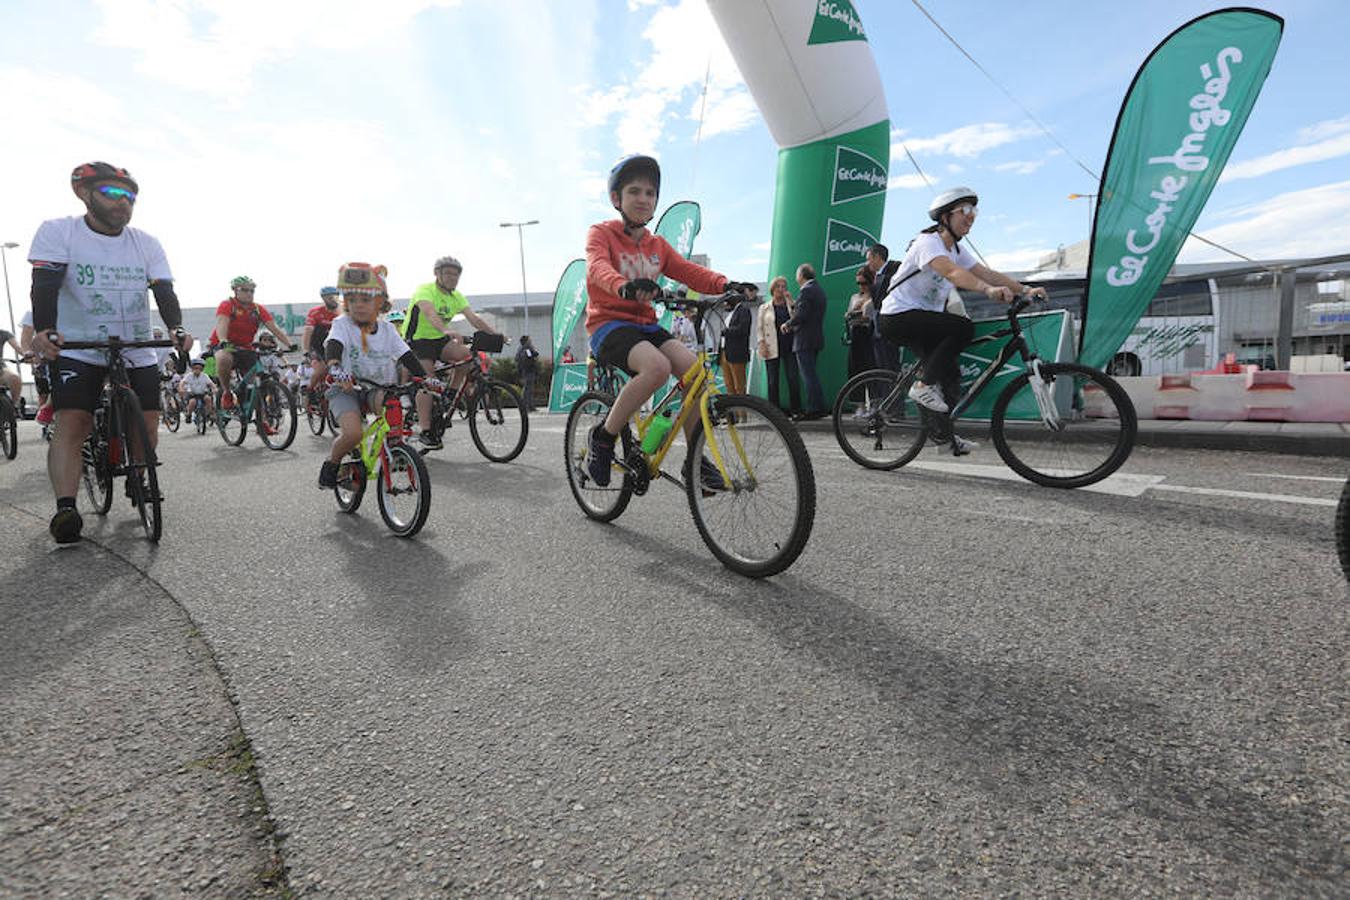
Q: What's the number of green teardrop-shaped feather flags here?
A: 3